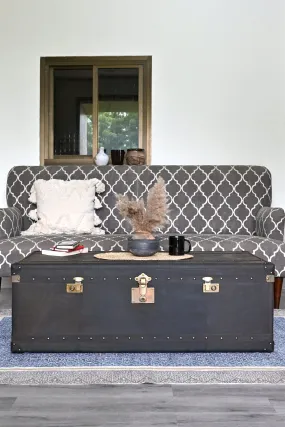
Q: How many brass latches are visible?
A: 3